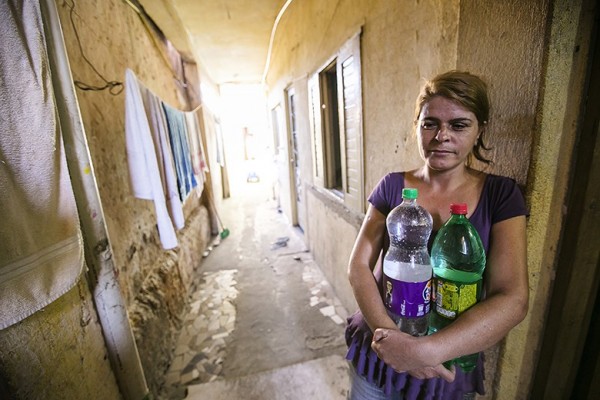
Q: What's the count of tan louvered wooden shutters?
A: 2